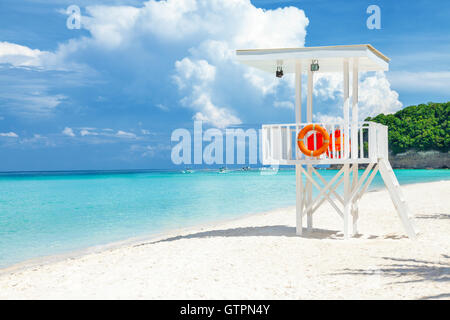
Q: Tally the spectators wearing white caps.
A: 0